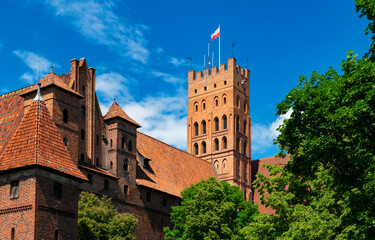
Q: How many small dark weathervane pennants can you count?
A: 3